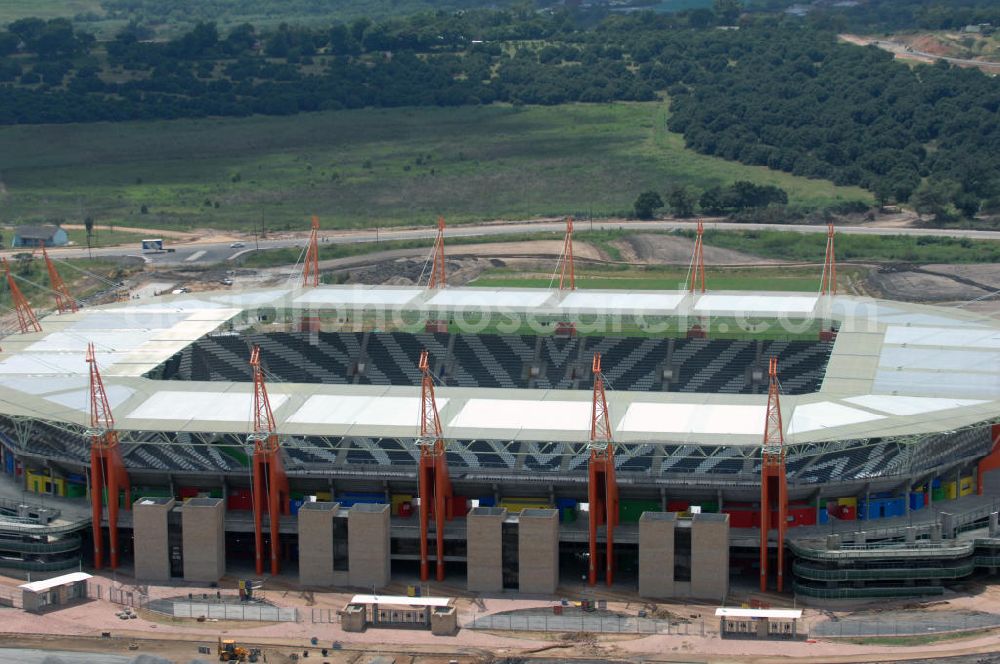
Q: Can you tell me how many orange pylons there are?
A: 12